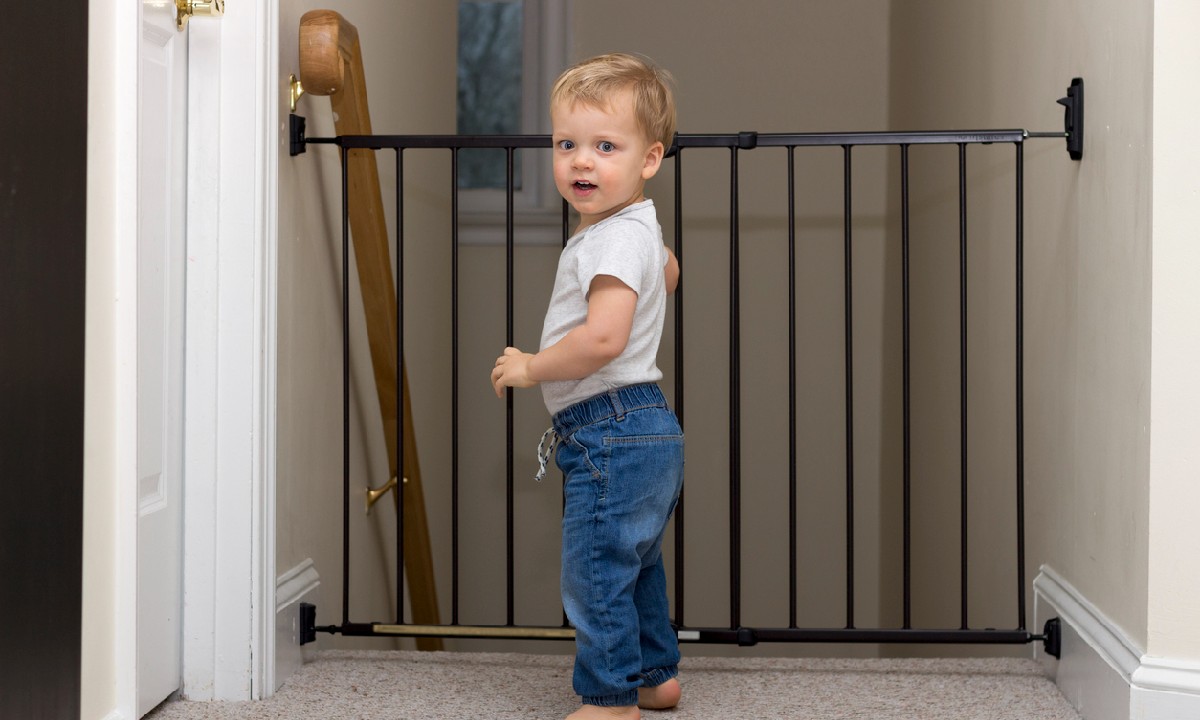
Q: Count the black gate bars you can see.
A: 12